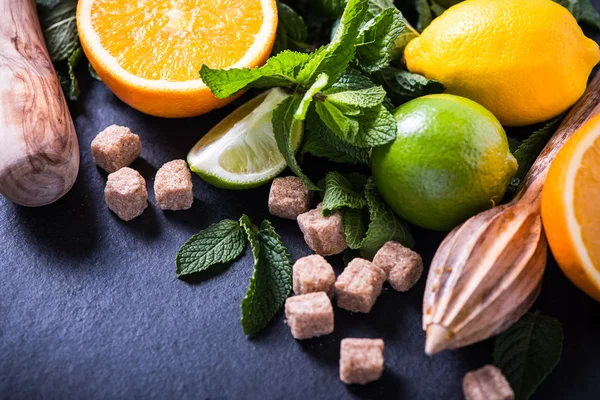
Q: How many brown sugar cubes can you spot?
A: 11